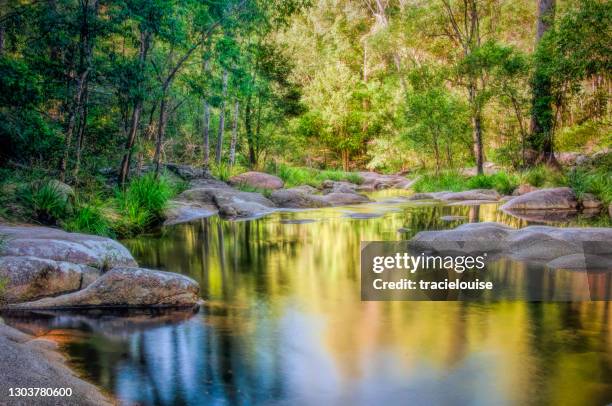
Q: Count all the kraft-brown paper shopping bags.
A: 0